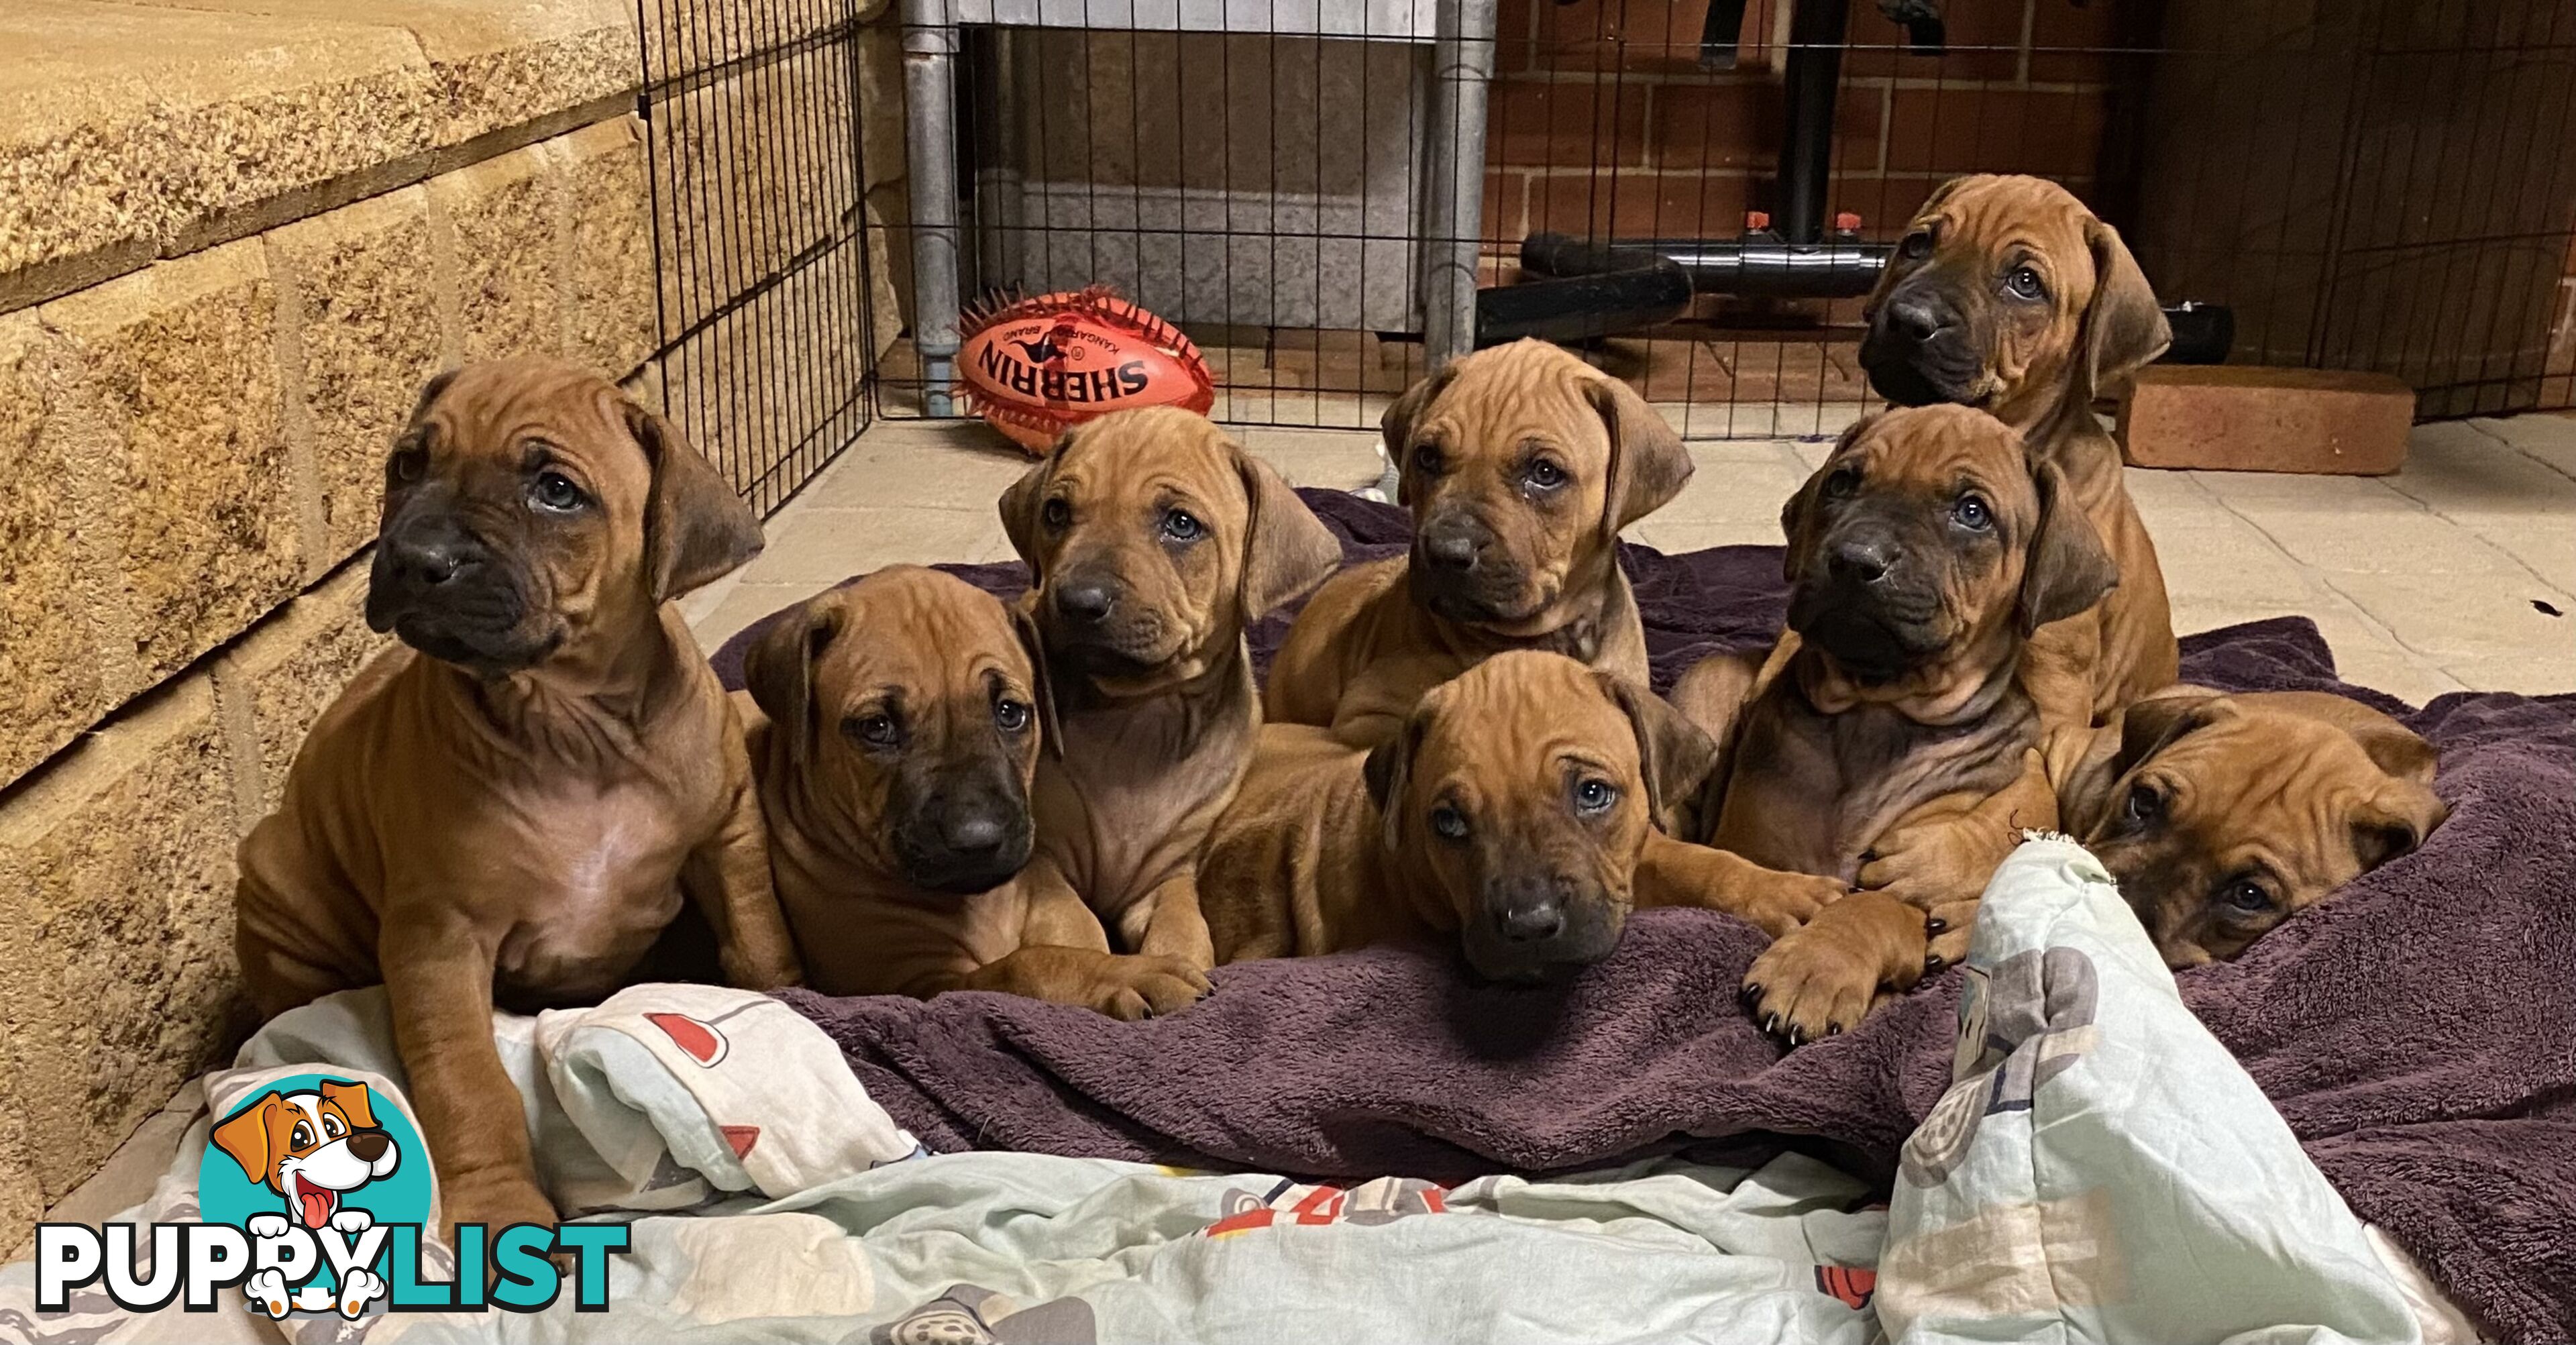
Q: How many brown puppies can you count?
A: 8